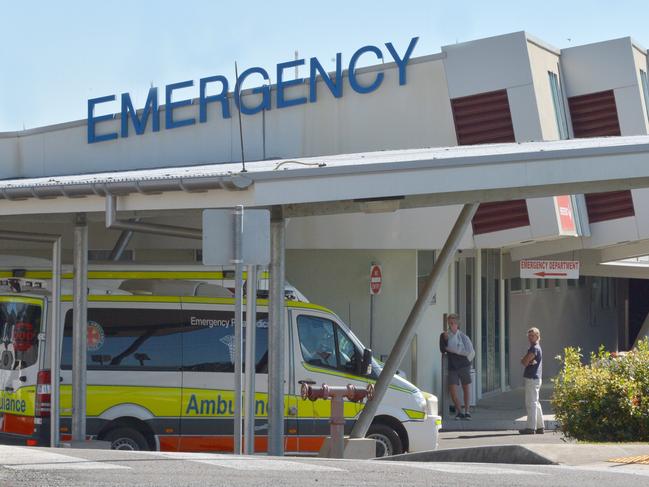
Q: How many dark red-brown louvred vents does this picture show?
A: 4